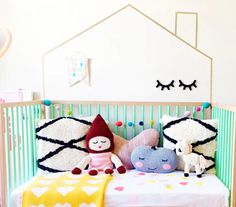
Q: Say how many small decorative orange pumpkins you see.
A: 0